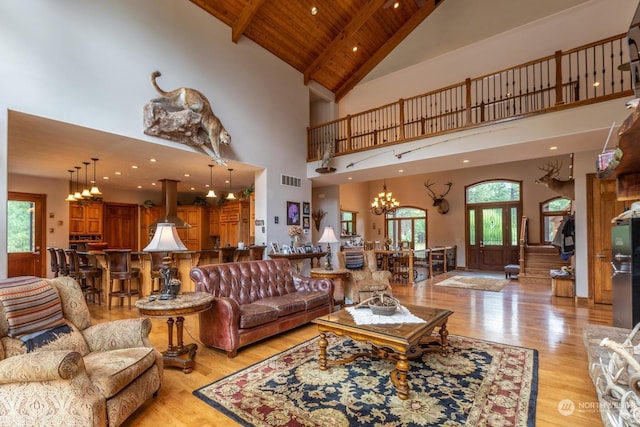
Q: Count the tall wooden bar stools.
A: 7